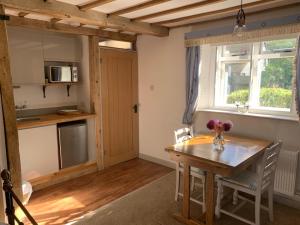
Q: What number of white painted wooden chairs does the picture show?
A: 2